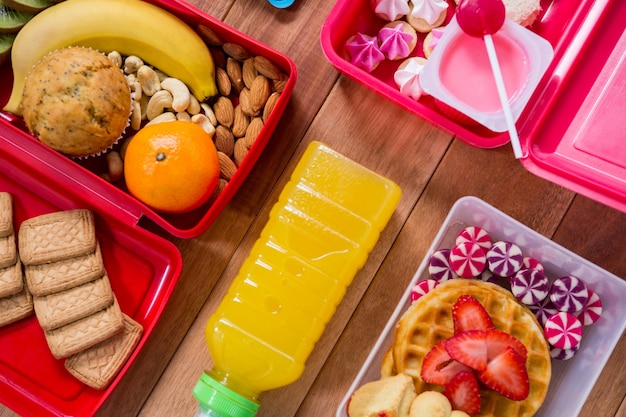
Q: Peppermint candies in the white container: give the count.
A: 13